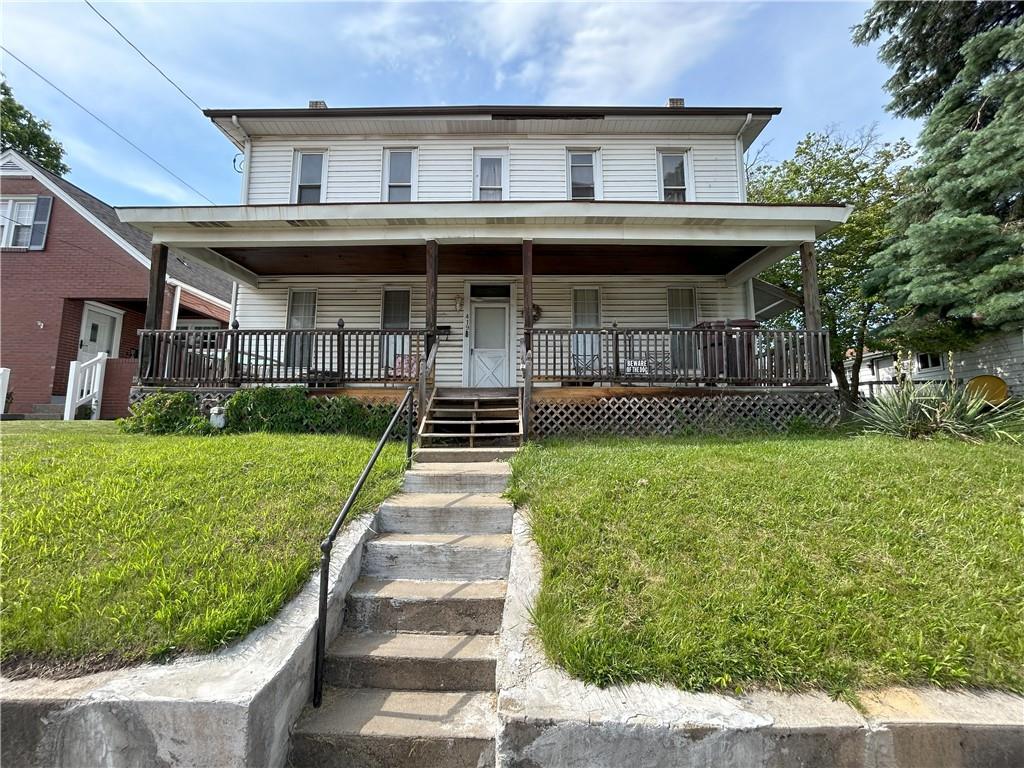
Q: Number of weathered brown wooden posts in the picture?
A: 4